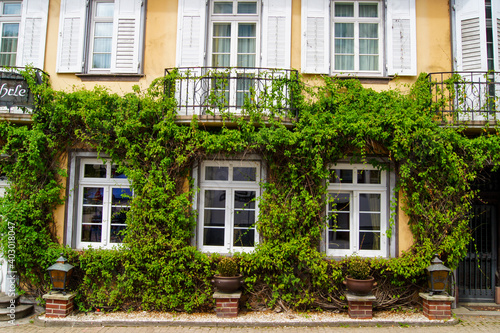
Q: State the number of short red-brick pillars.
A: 4